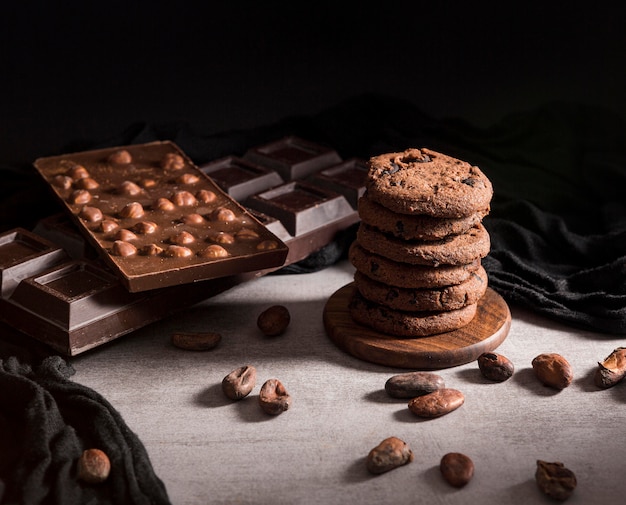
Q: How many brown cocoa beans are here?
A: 13